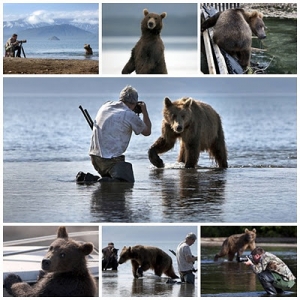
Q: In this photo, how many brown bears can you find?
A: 7